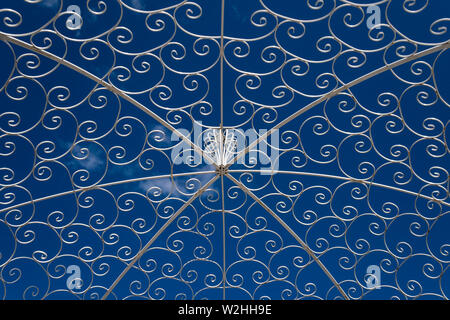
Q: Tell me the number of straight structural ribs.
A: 8